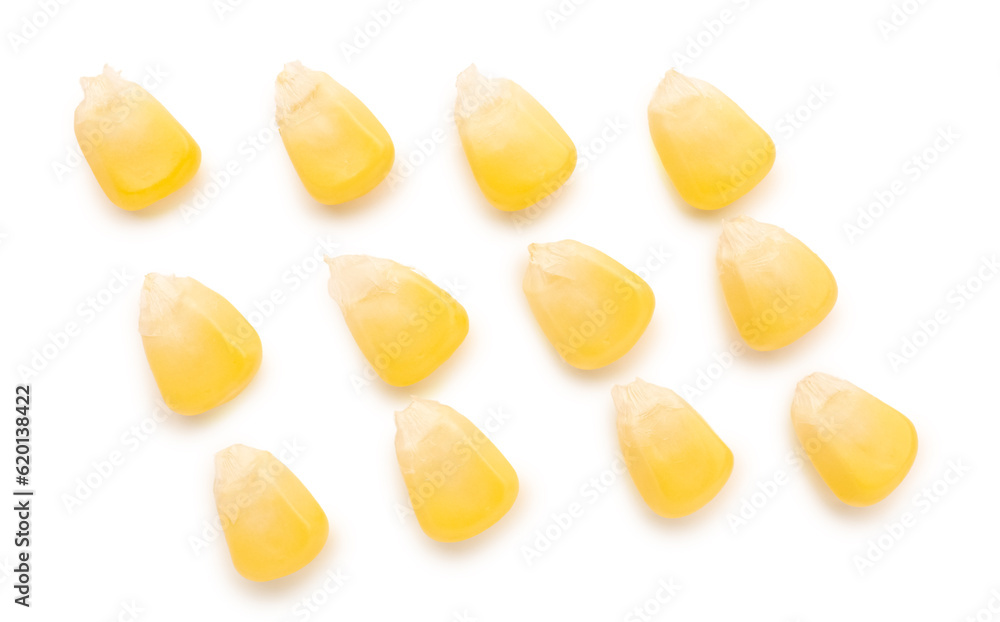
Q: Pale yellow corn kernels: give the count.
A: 12